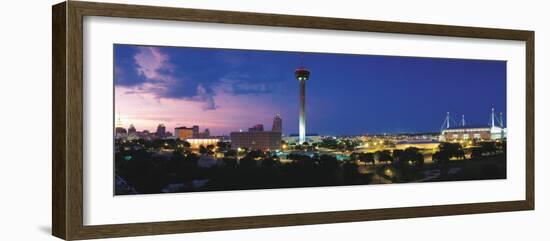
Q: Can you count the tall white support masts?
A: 4